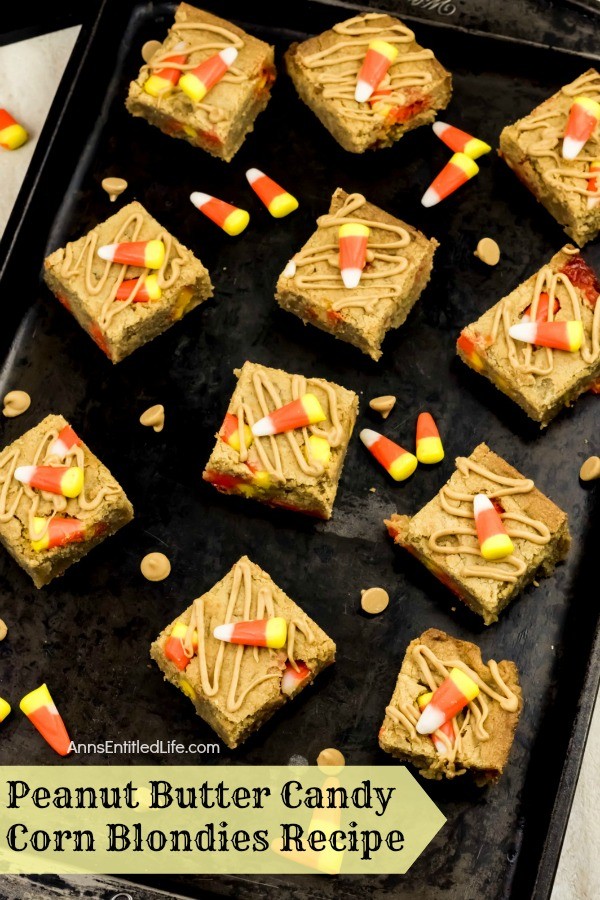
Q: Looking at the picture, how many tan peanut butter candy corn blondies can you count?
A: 11